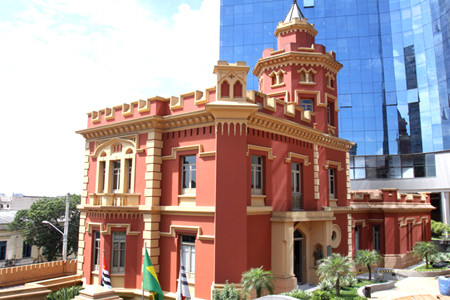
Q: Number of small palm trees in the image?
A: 4